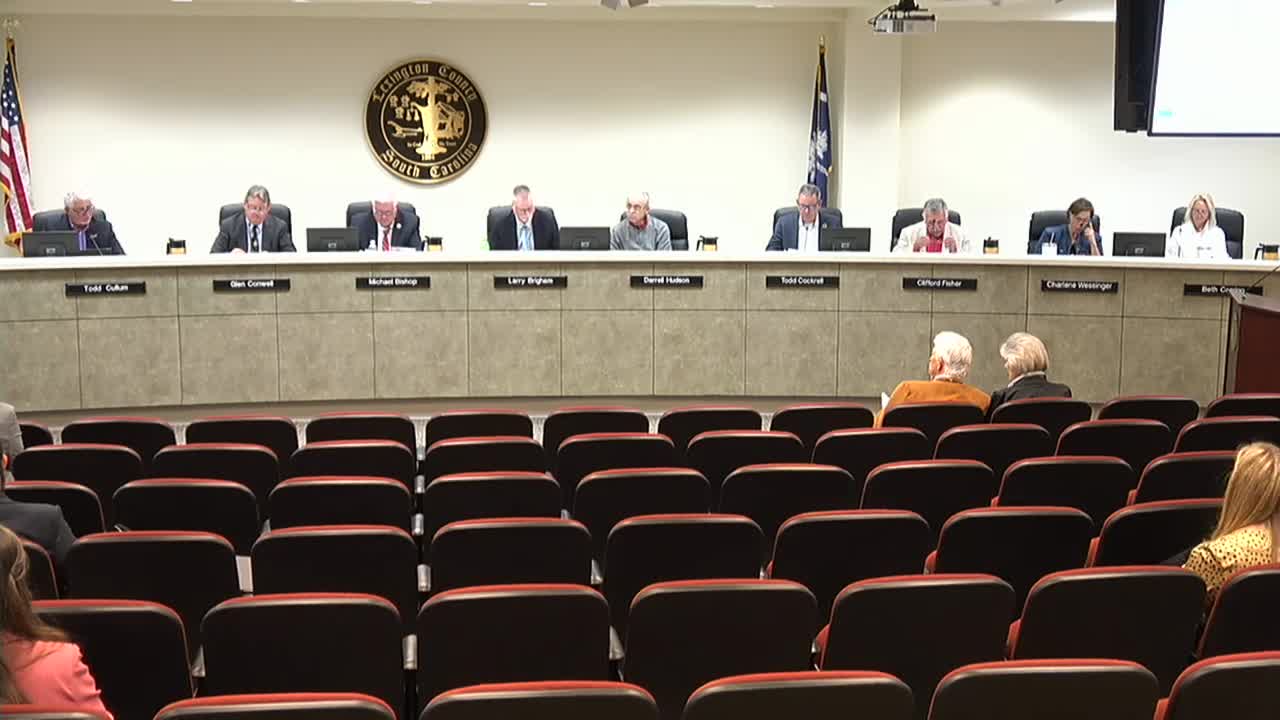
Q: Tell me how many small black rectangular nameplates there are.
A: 9